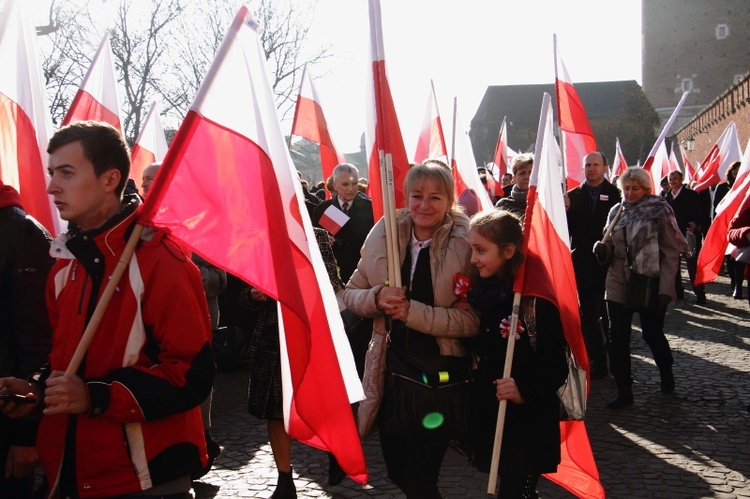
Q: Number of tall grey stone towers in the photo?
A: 1